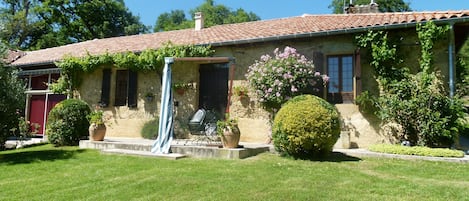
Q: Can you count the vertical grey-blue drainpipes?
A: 1